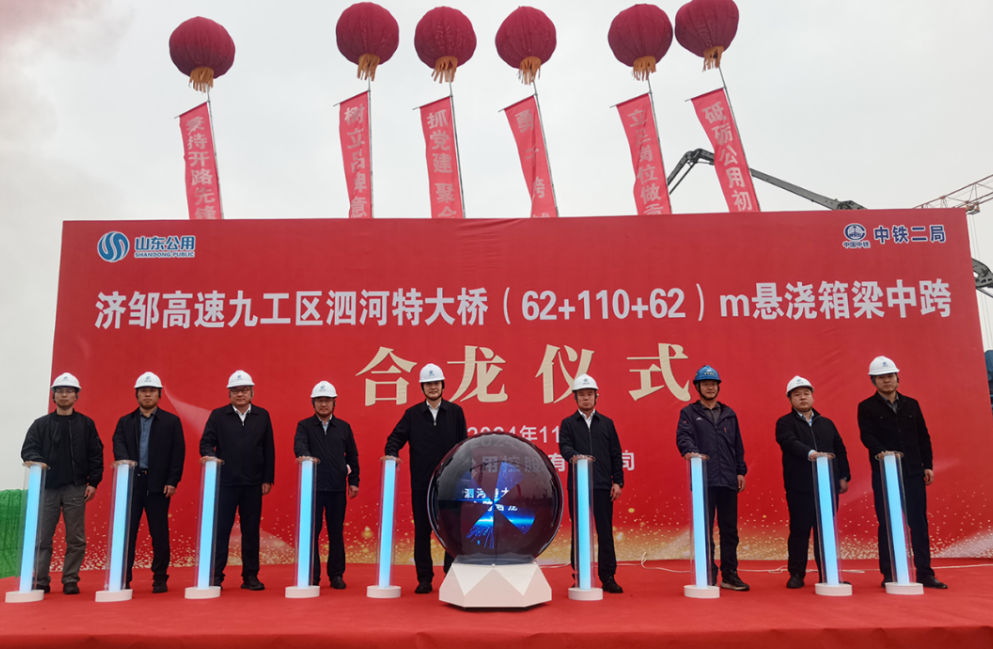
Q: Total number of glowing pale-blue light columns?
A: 9